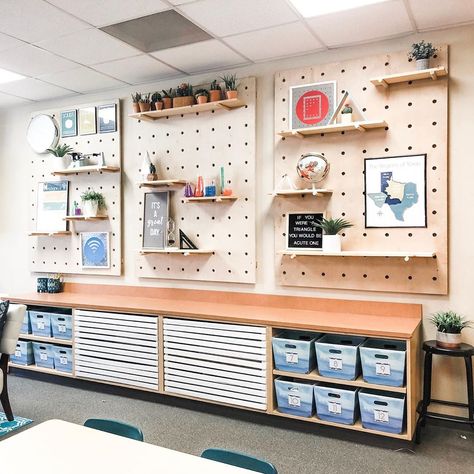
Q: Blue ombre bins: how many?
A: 12